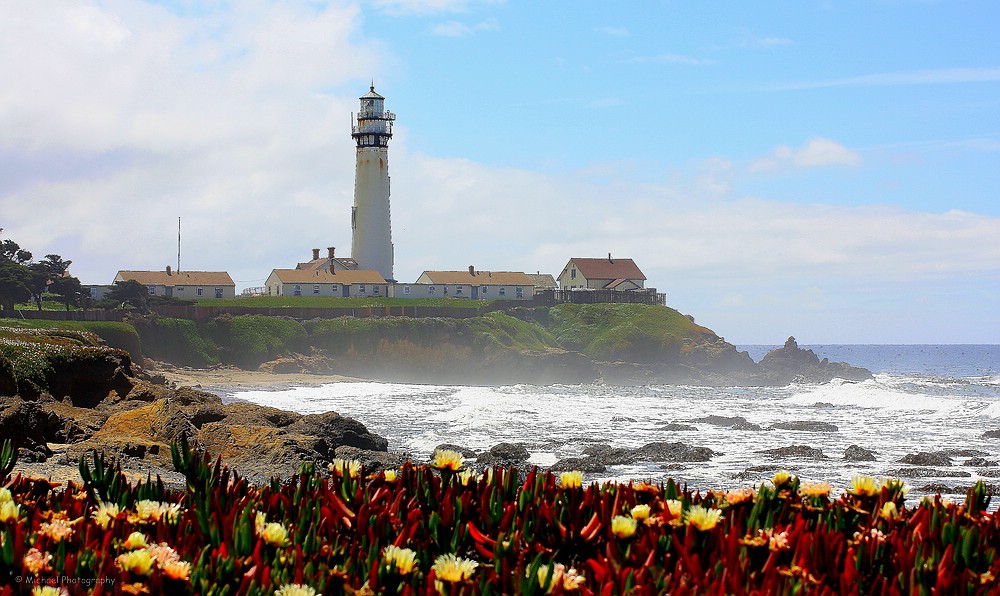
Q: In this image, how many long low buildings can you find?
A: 3